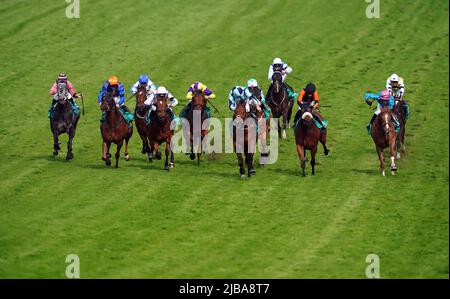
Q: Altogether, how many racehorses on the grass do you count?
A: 11